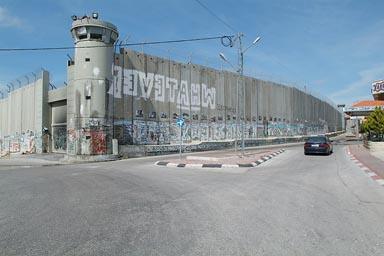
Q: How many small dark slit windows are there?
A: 3